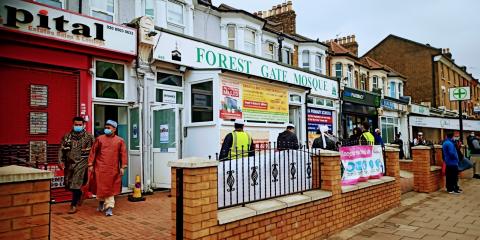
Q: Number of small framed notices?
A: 3